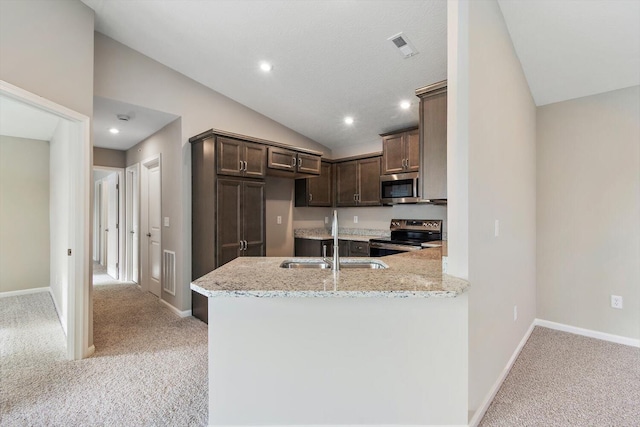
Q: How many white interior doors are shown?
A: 3